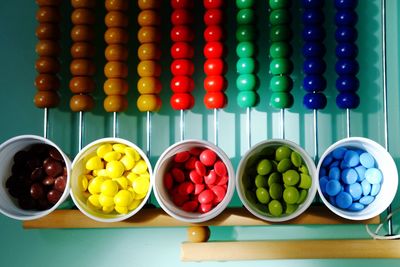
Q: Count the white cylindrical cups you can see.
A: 5